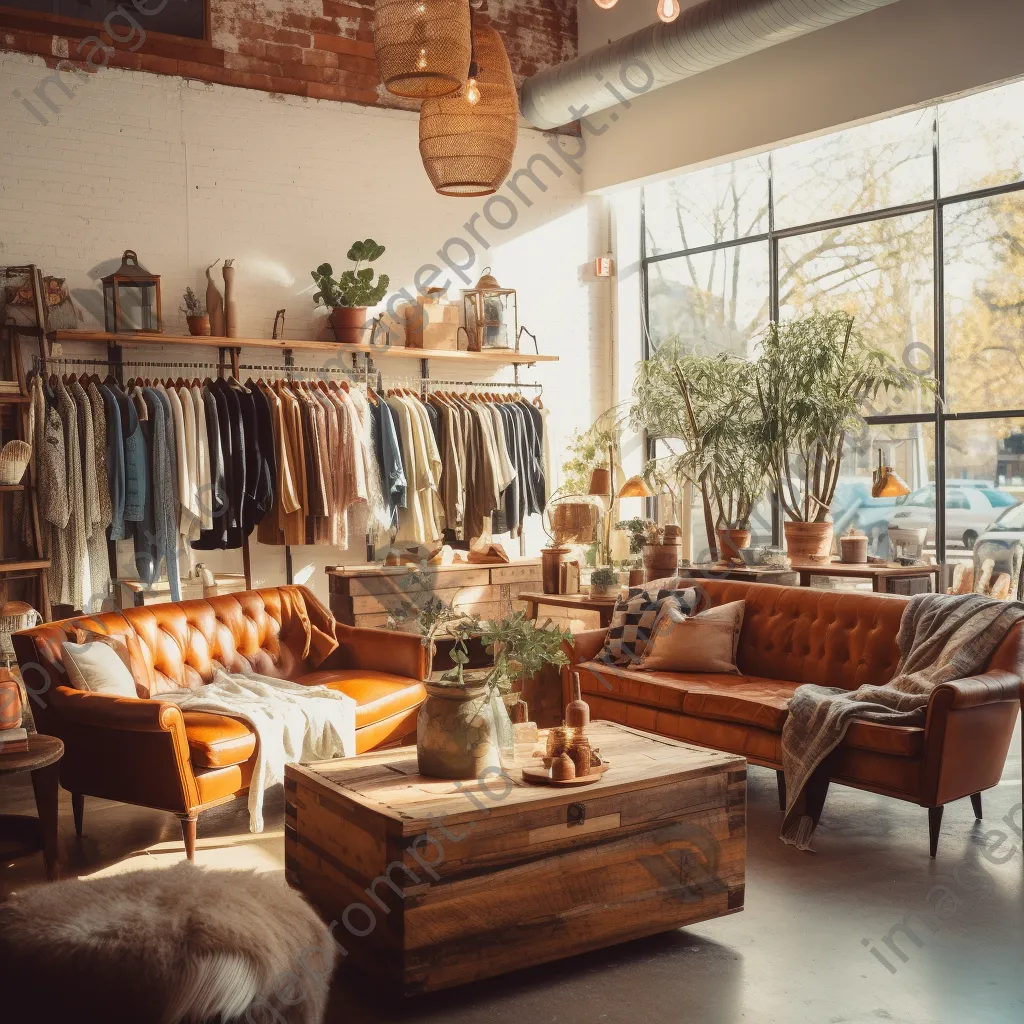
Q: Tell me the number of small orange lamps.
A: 2